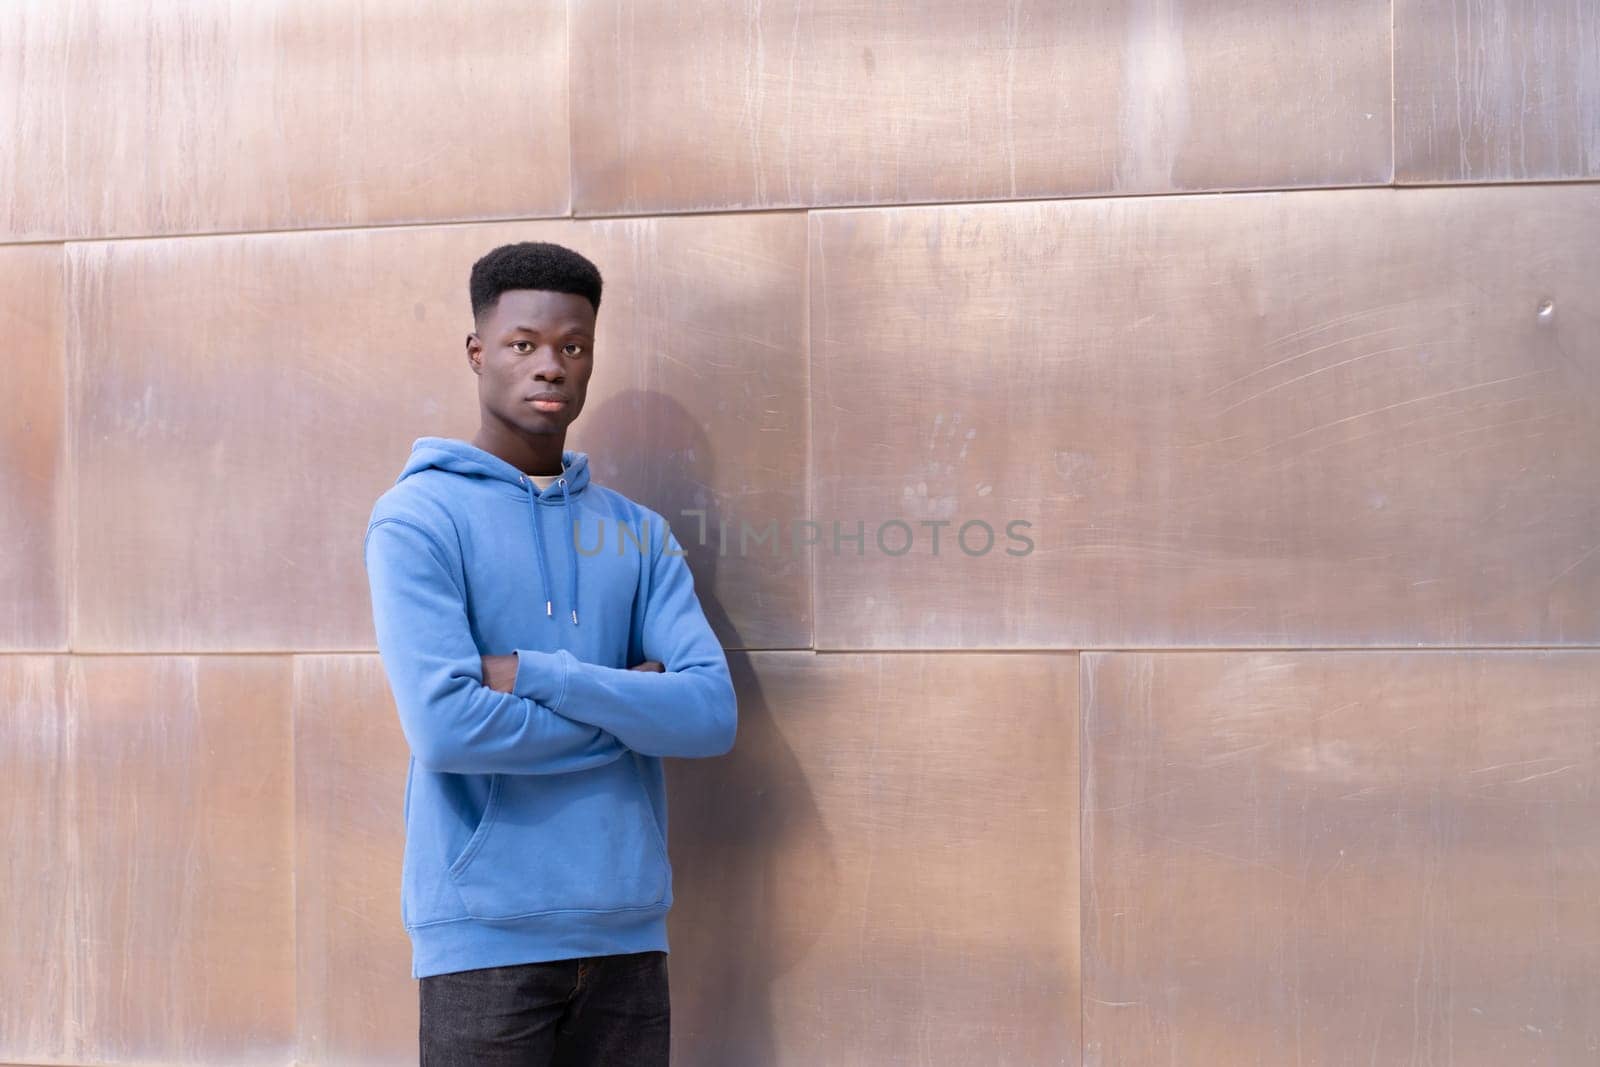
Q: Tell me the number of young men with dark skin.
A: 1